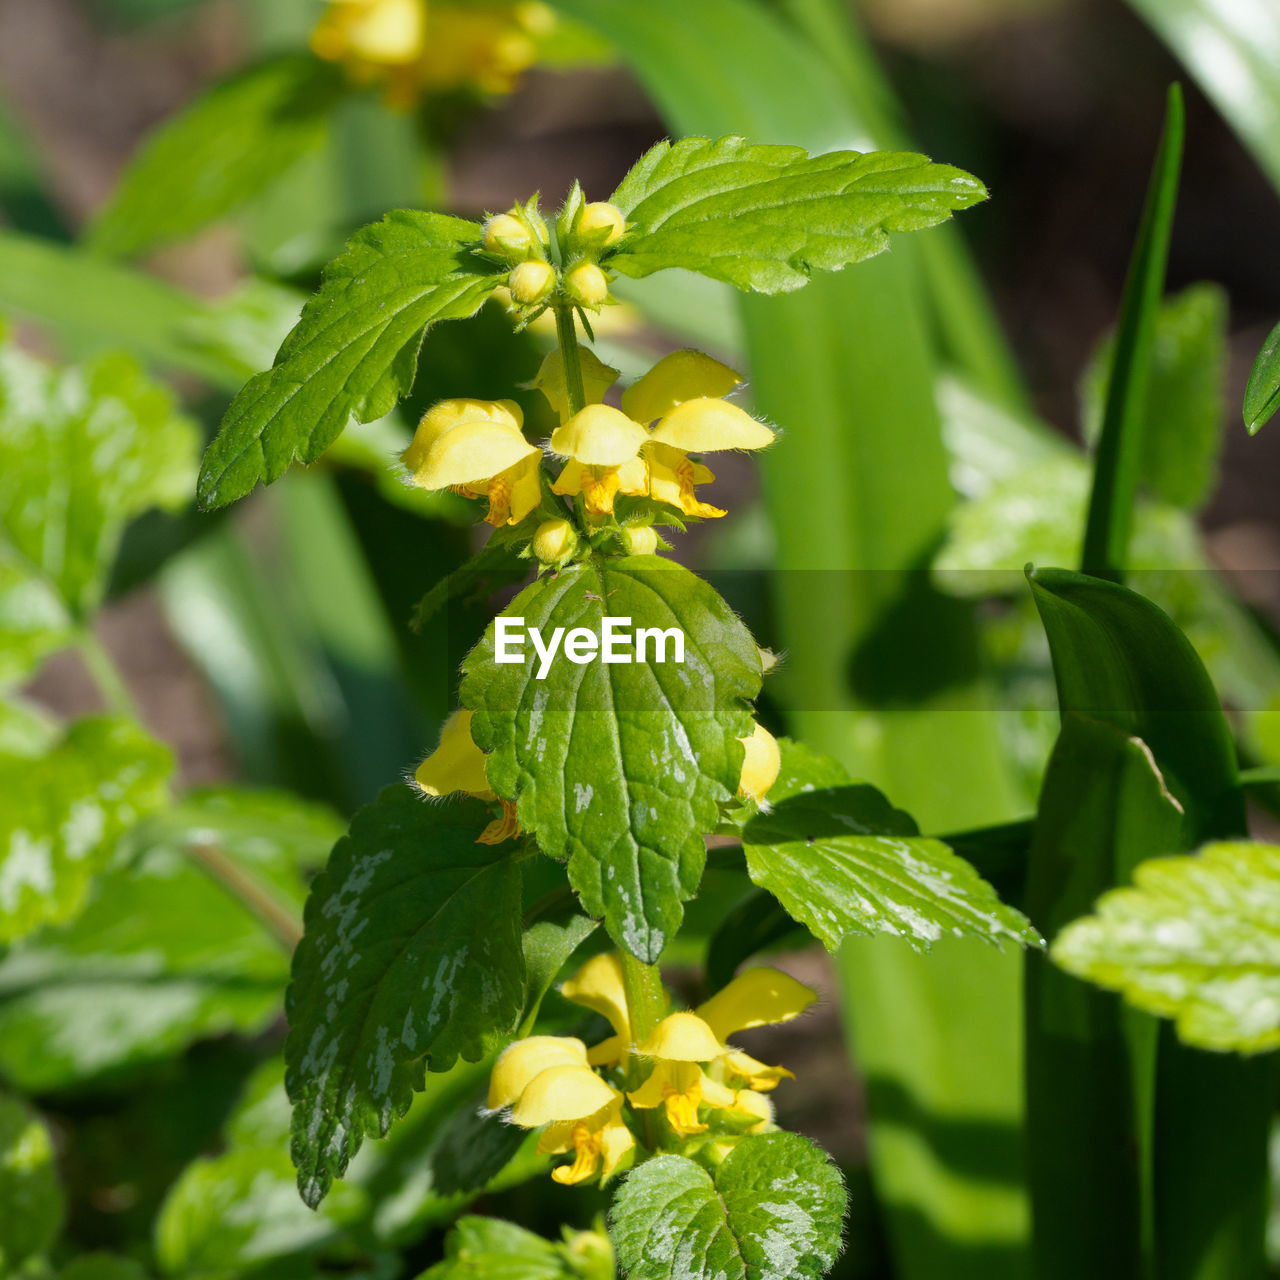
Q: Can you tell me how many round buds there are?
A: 6